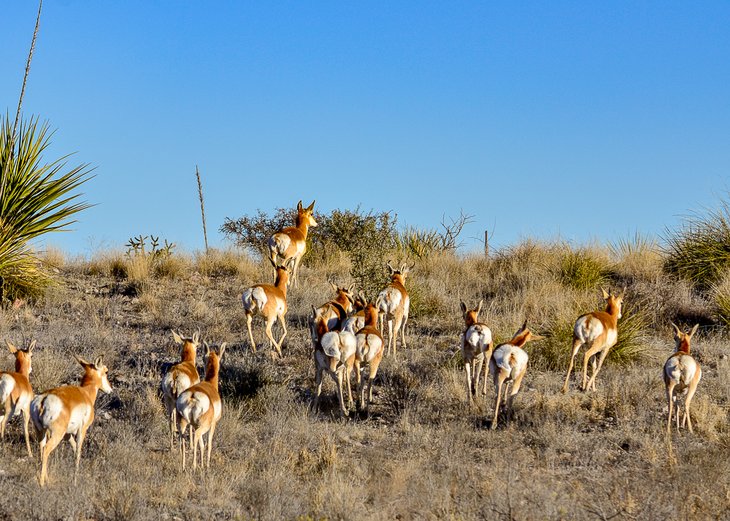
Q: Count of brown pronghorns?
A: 15